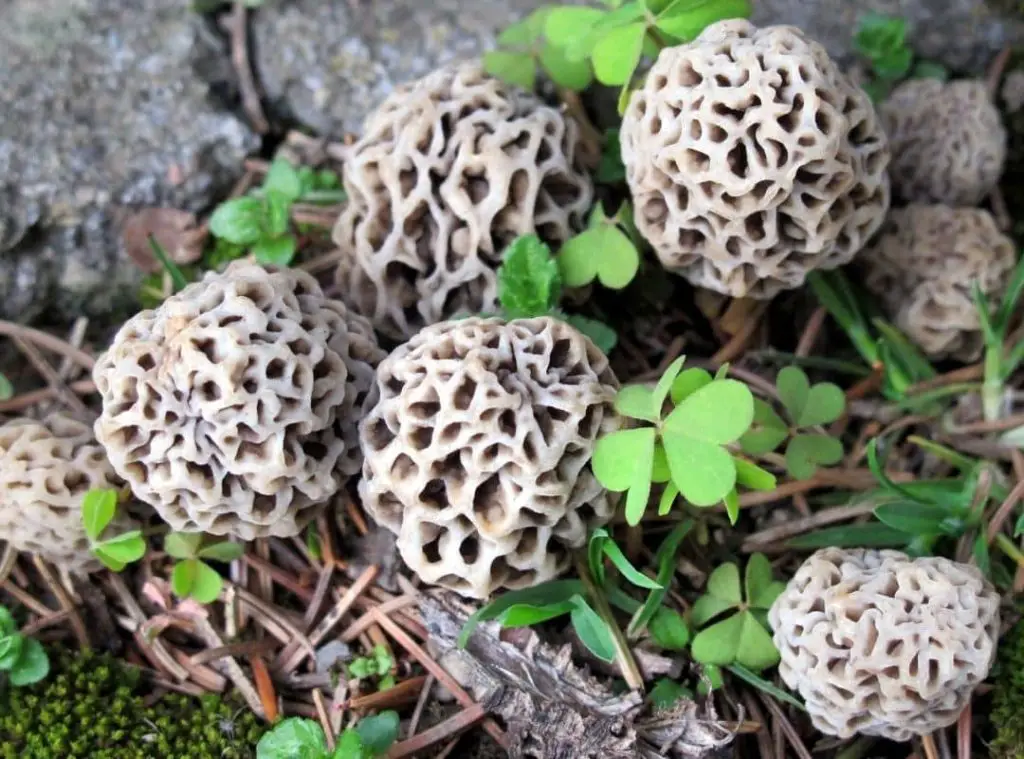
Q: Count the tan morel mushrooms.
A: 8